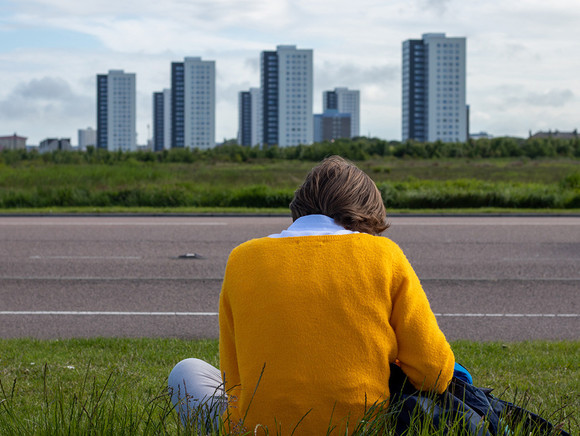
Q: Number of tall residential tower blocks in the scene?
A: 7